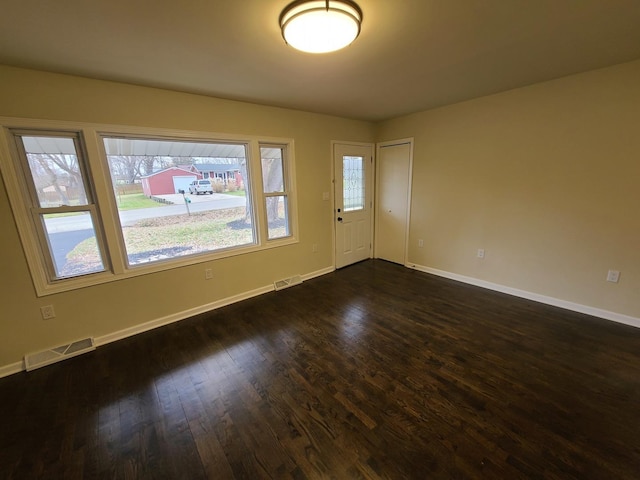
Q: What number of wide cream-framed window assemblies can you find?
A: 1